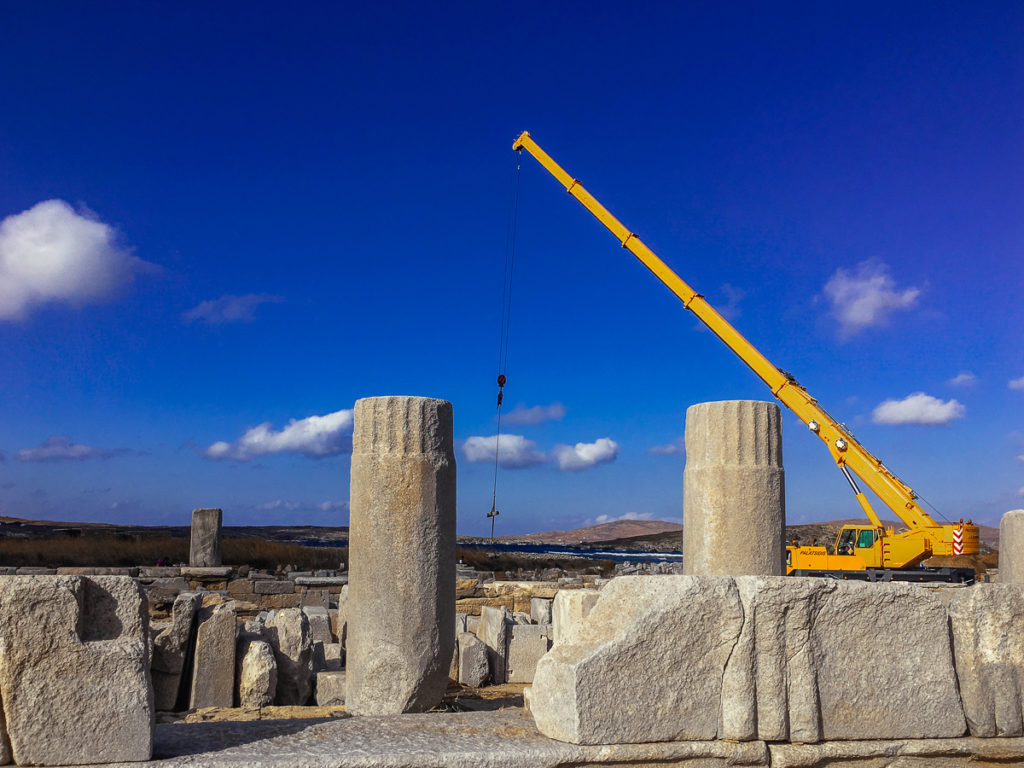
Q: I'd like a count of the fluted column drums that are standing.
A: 2